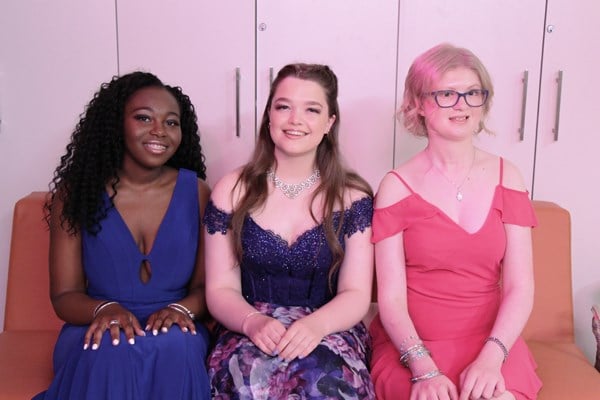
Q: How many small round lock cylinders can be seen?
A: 2